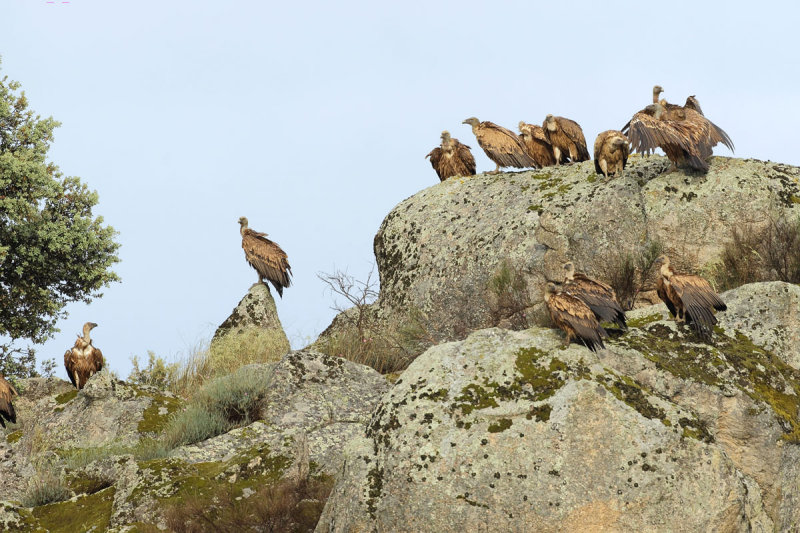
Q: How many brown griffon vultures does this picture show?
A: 13